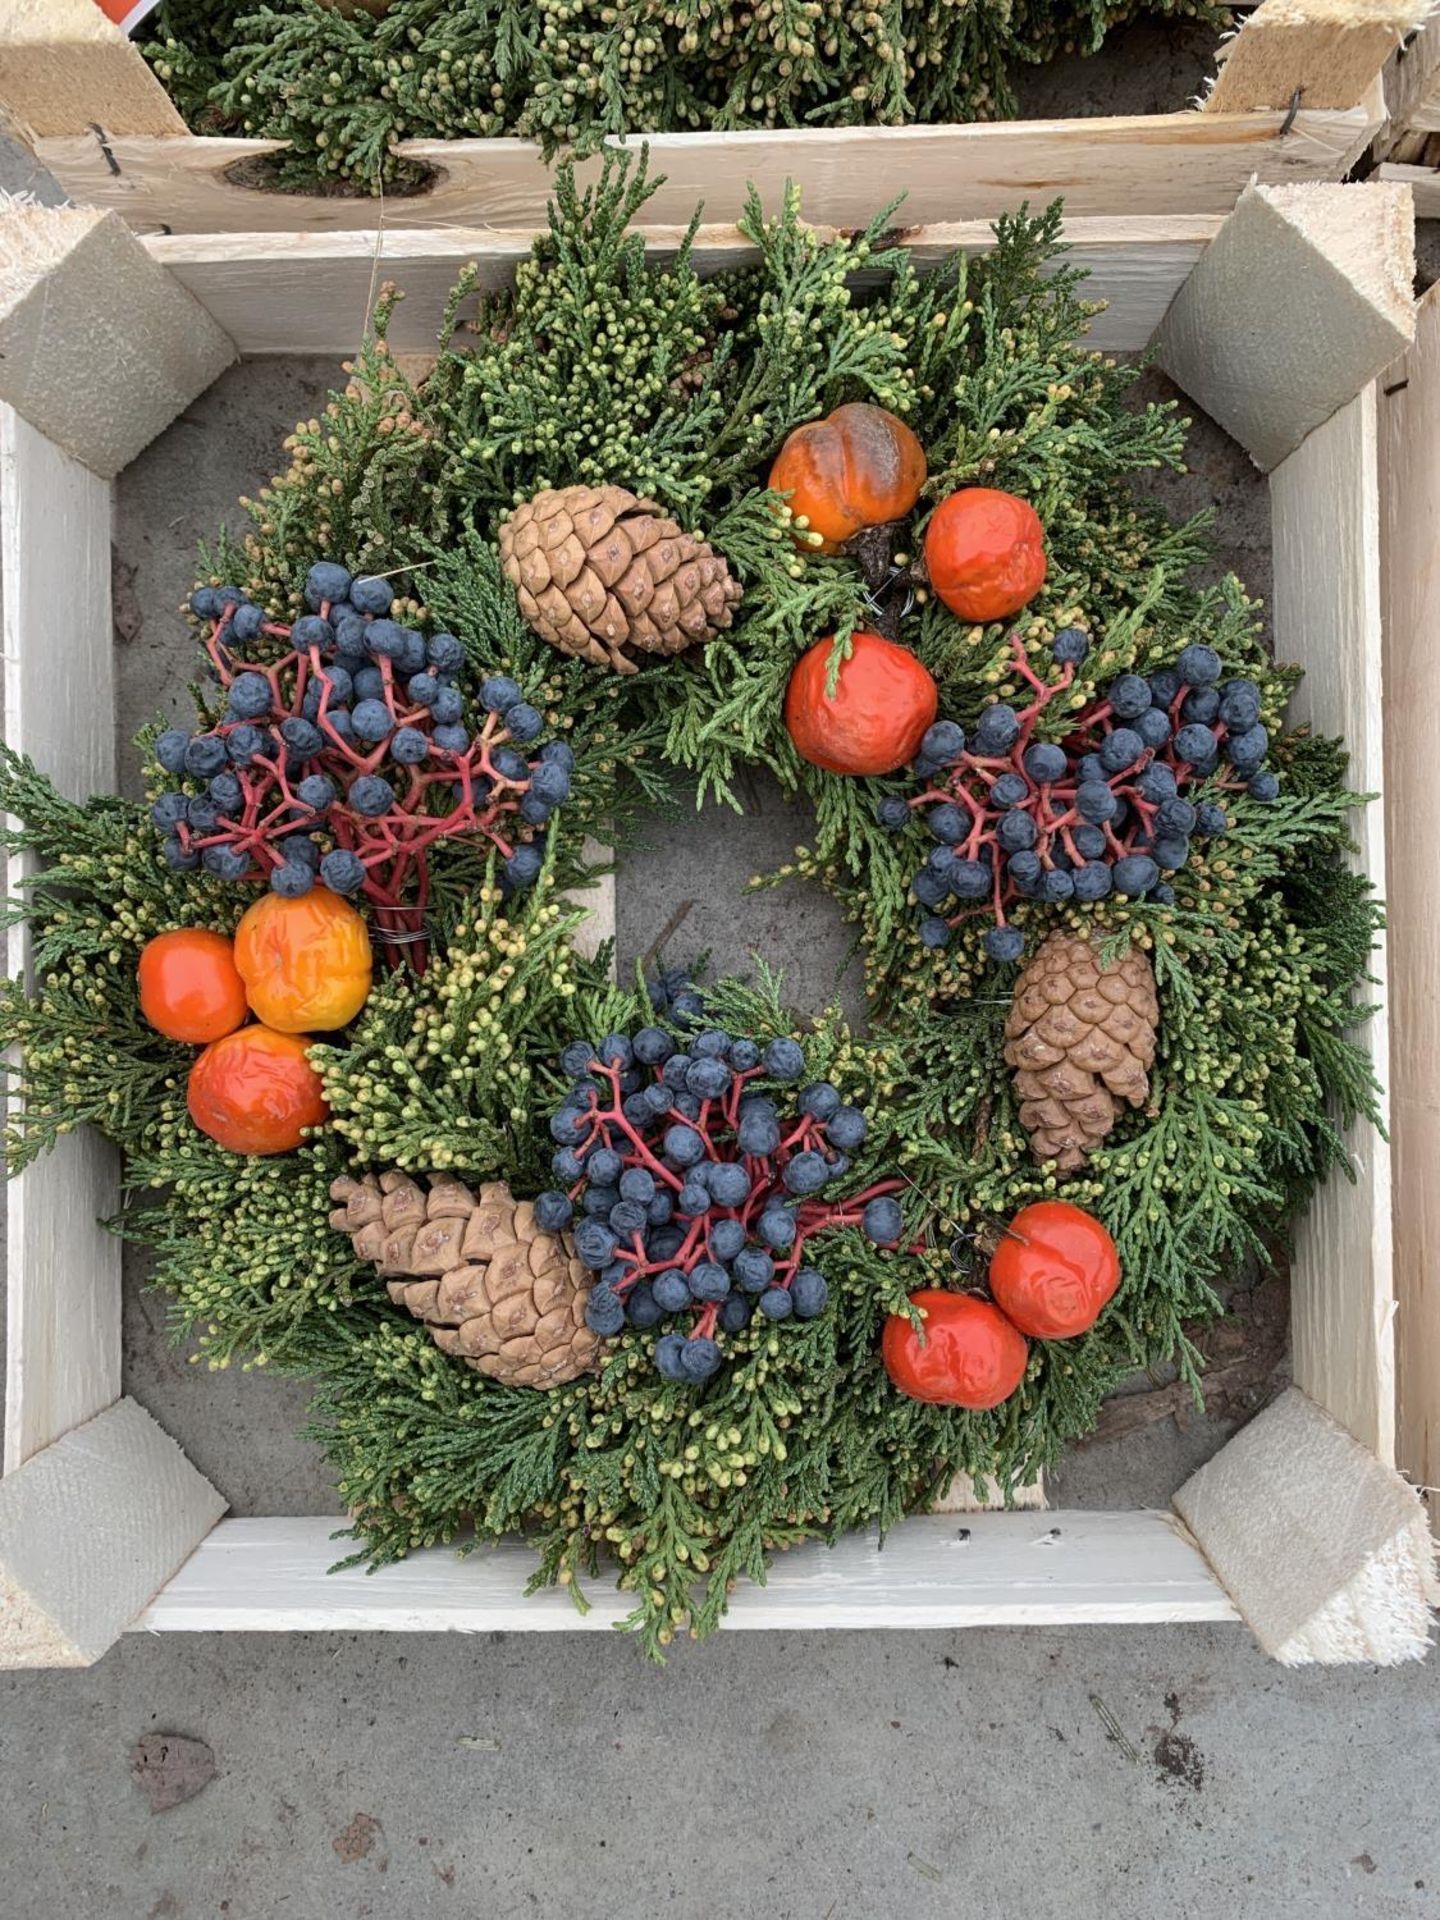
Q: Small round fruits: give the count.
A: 8